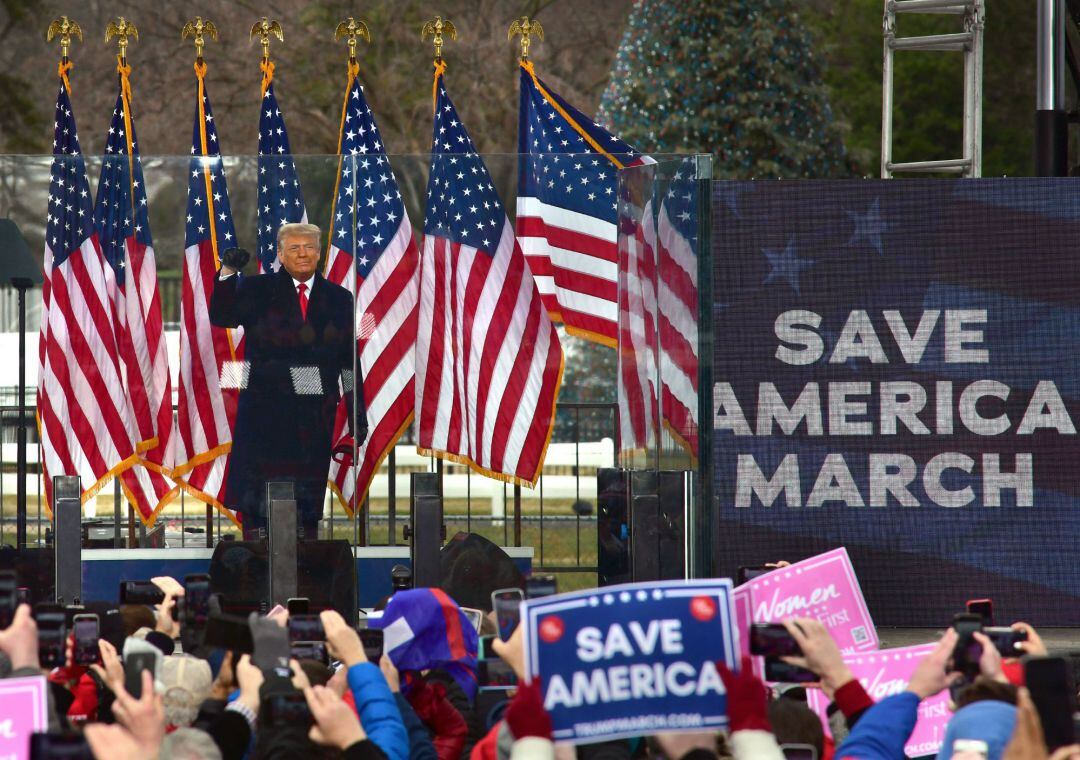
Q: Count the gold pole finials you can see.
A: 7